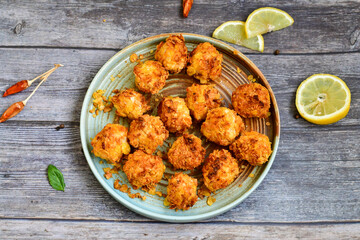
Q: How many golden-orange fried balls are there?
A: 15